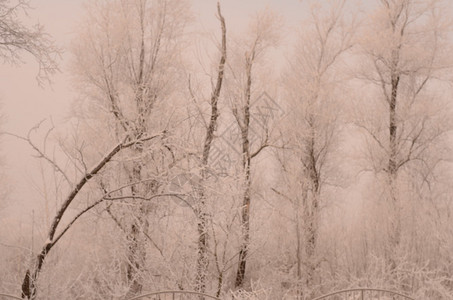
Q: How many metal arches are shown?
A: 3